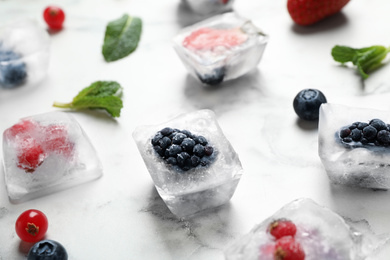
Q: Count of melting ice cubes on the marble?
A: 7